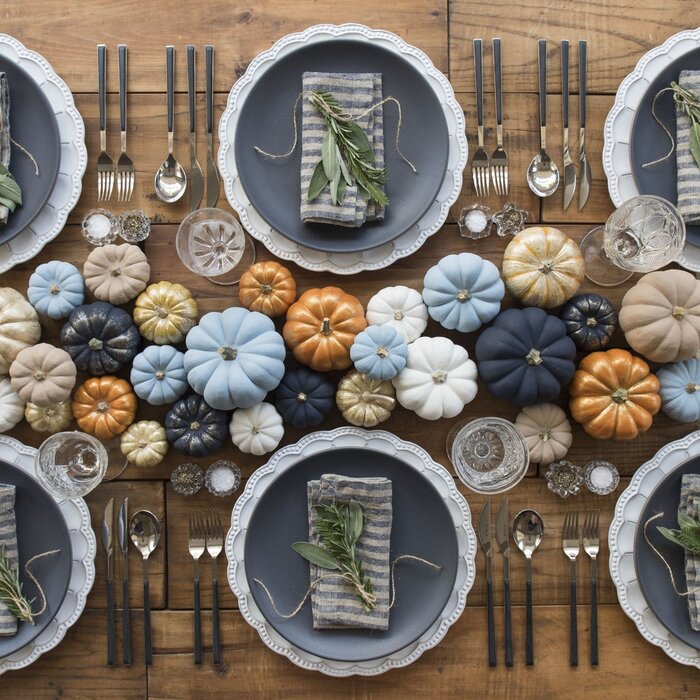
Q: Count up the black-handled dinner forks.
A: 8